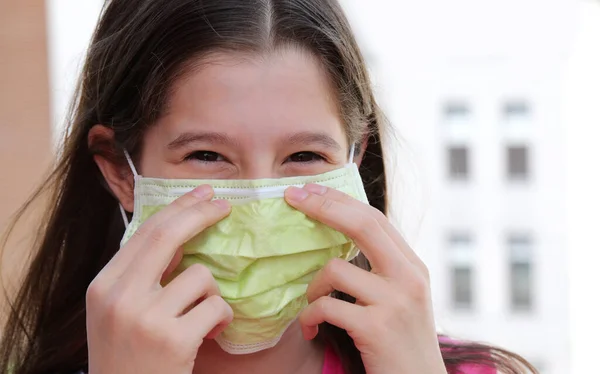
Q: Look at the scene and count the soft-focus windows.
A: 4